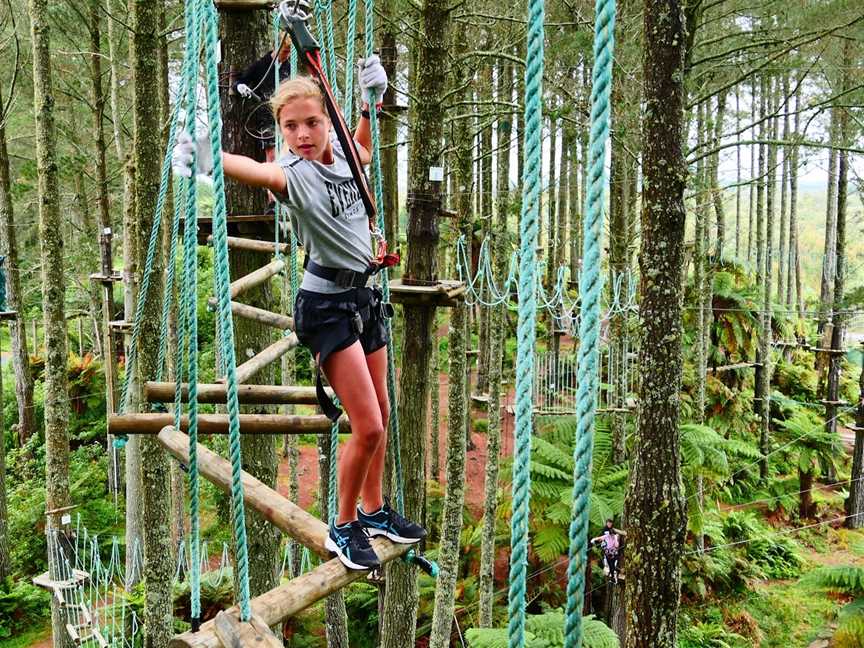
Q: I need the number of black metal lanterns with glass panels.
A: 0